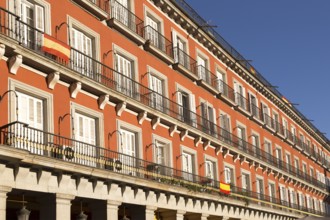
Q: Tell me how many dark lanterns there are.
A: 3